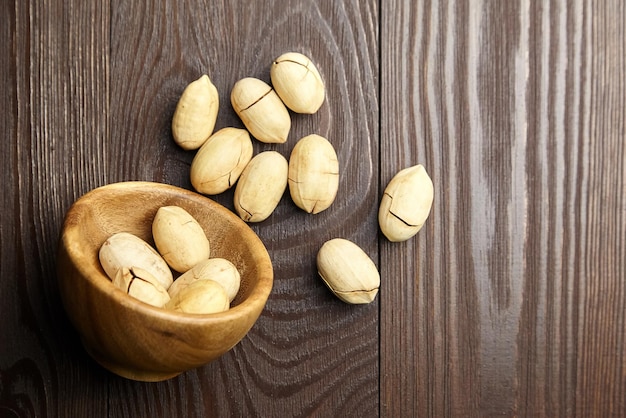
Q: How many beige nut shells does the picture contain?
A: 13